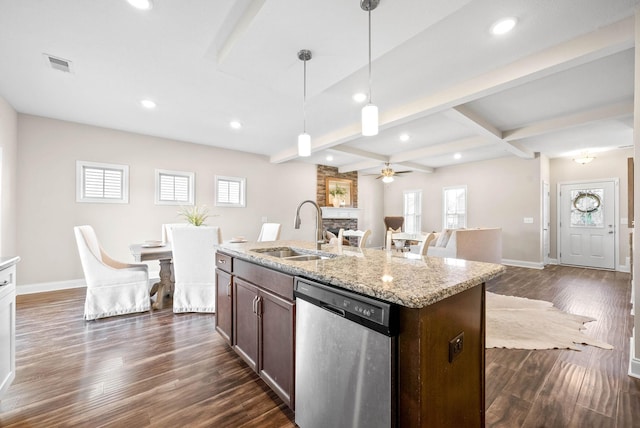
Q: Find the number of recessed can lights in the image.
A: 8